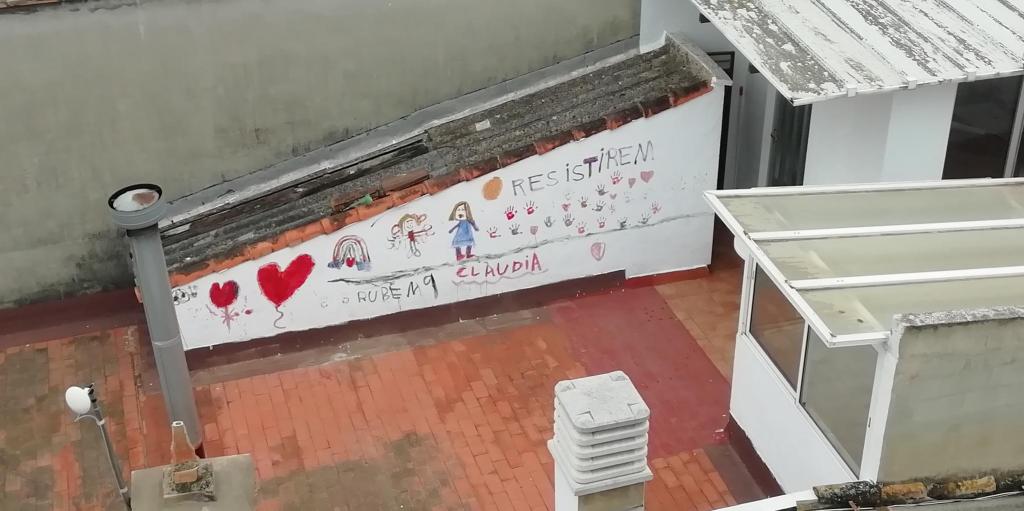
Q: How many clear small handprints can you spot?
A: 15